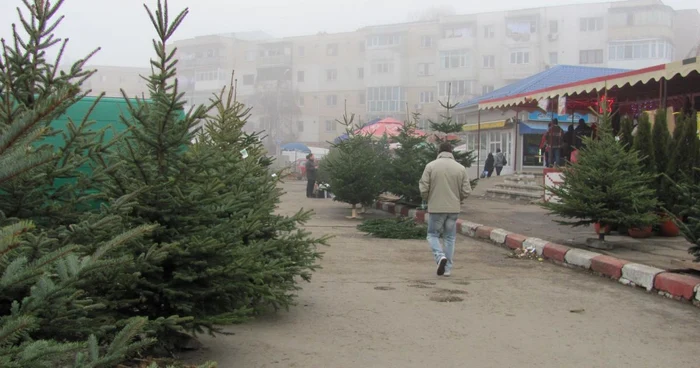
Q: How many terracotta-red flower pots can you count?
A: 3